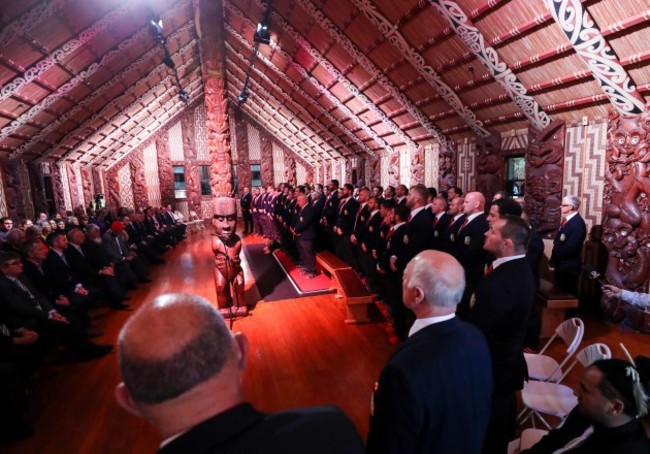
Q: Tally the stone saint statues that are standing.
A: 0